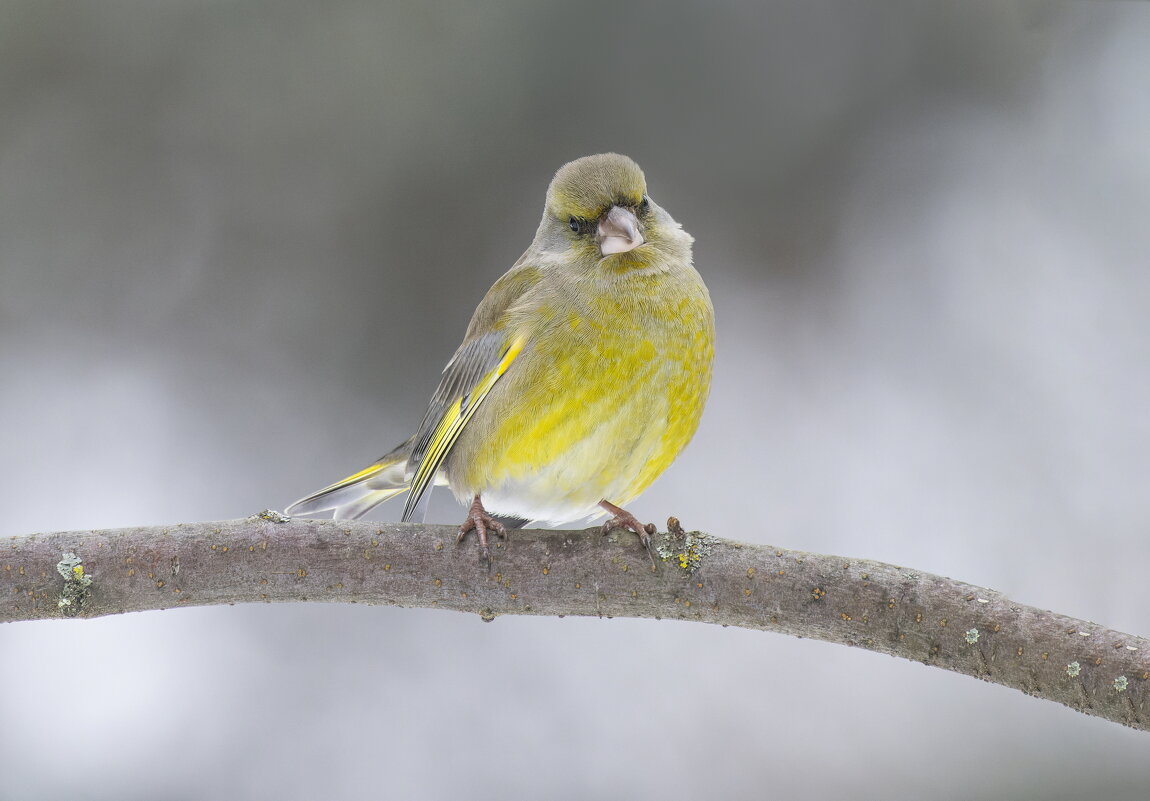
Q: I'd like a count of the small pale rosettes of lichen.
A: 3